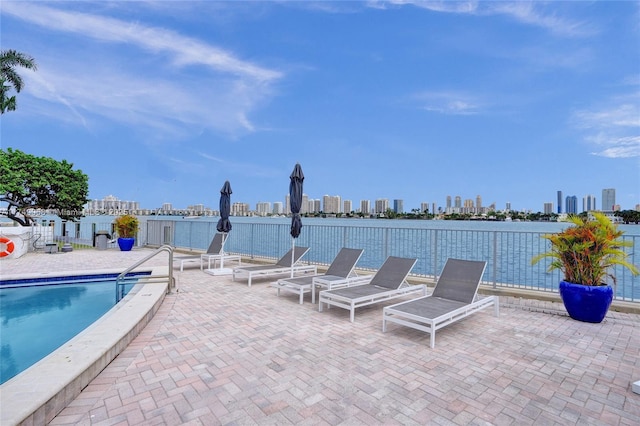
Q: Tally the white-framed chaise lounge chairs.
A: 5